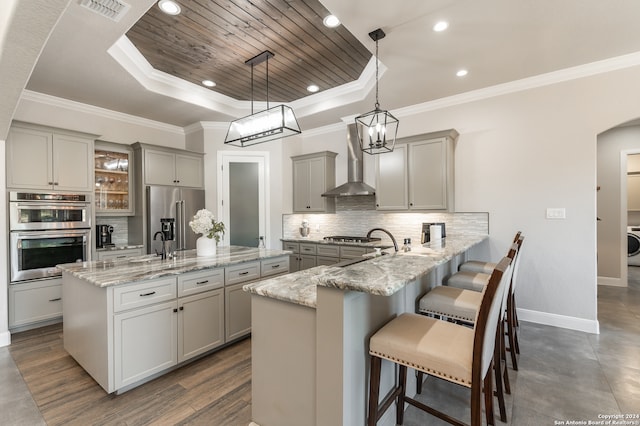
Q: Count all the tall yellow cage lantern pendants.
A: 0